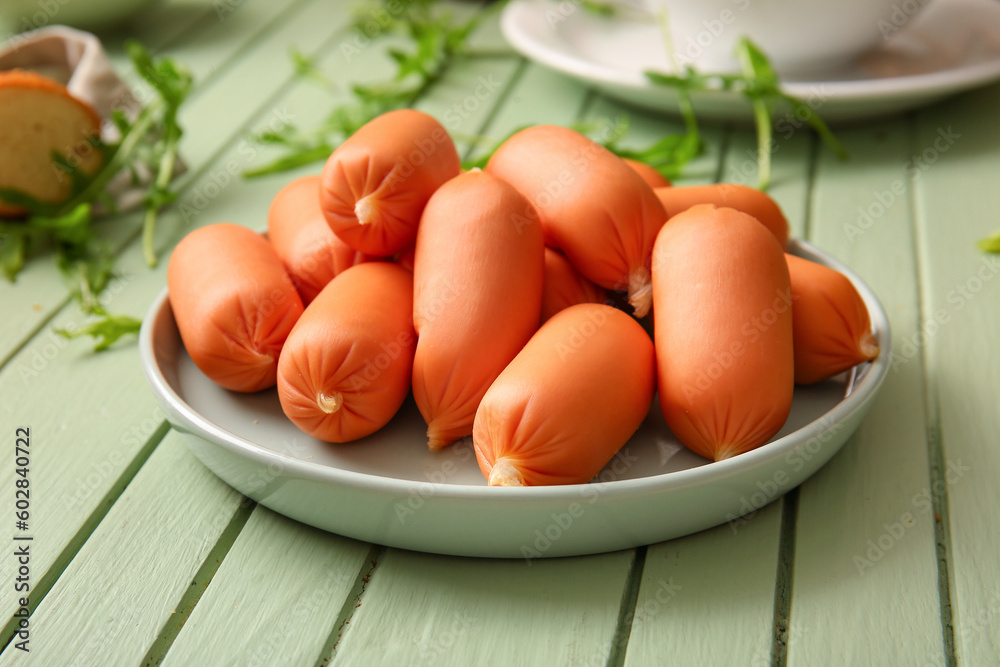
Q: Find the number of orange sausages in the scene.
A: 12